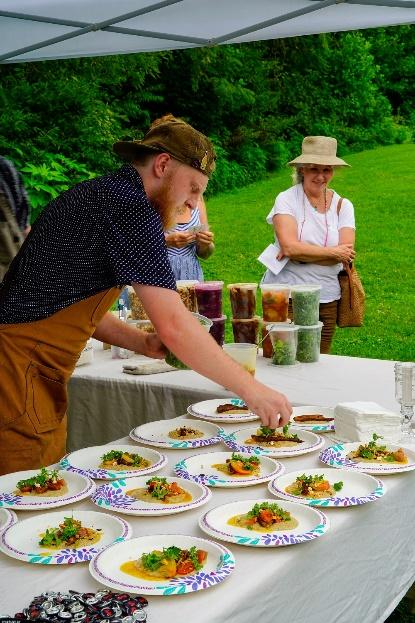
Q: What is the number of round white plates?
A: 14